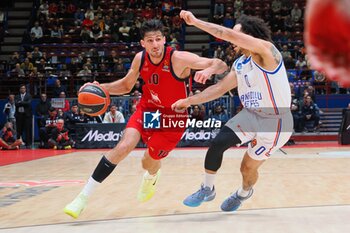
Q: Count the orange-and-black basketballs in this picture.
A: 1